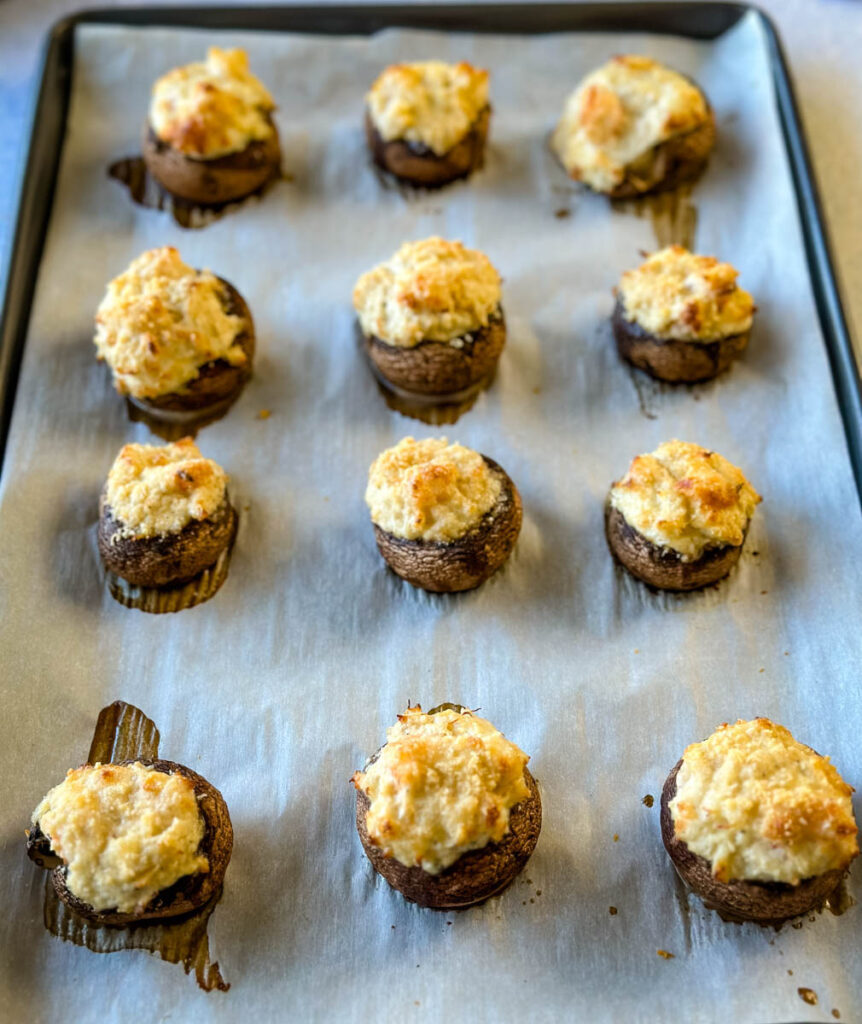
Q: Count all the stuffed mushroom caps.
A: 12